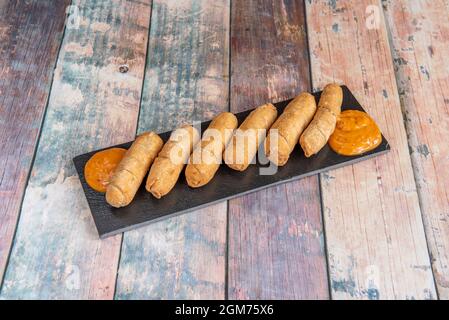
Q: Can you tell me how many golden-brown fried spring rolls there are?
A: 6